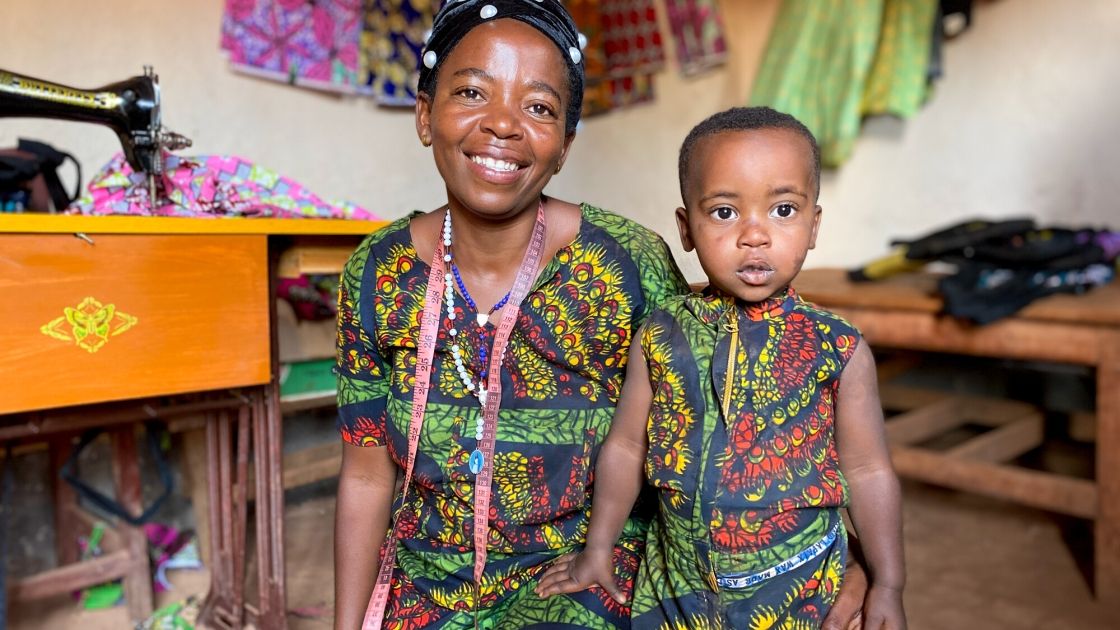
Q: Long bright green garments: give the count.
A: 2